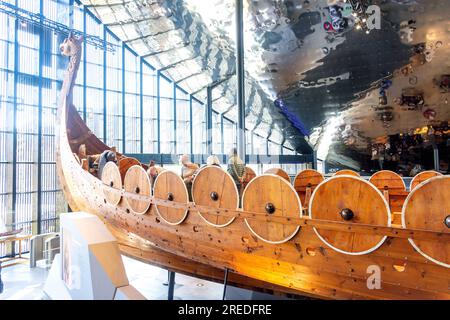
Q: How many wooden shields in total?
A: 14